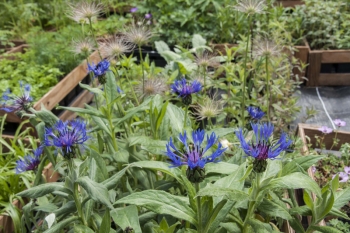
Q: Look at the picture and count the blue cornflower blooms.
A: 8